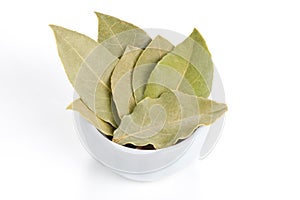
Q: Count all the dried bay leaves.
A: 7